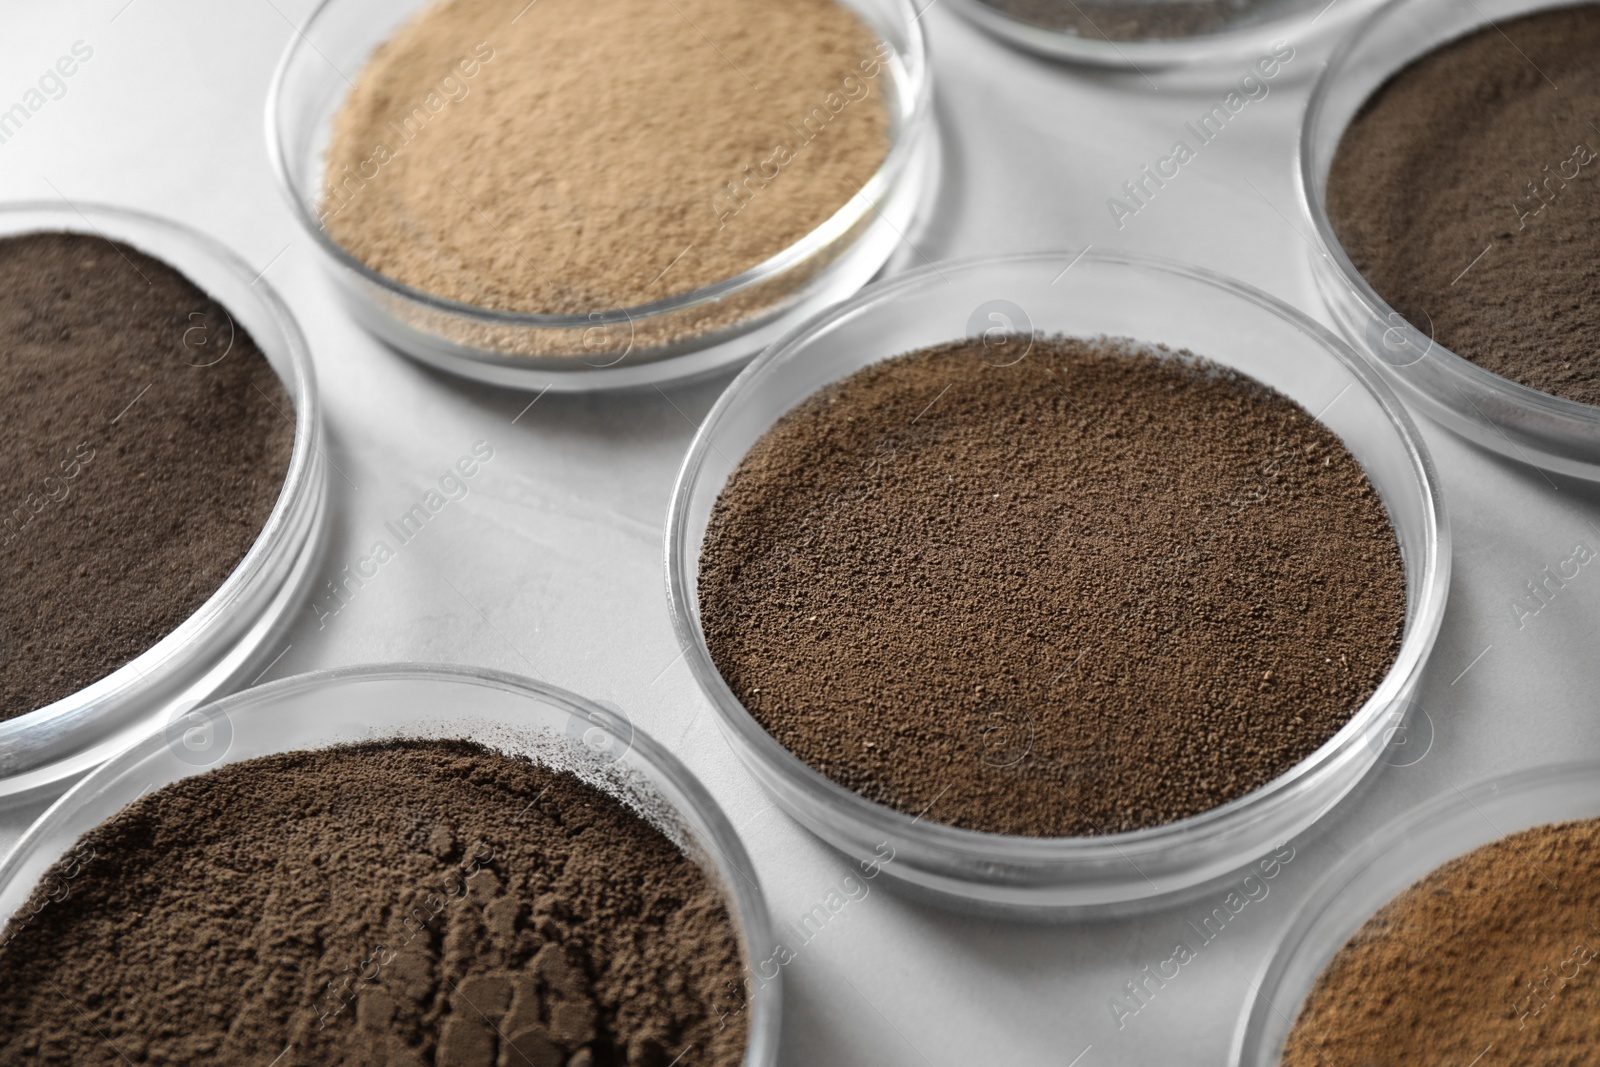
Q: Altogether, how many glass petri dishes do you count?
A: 7